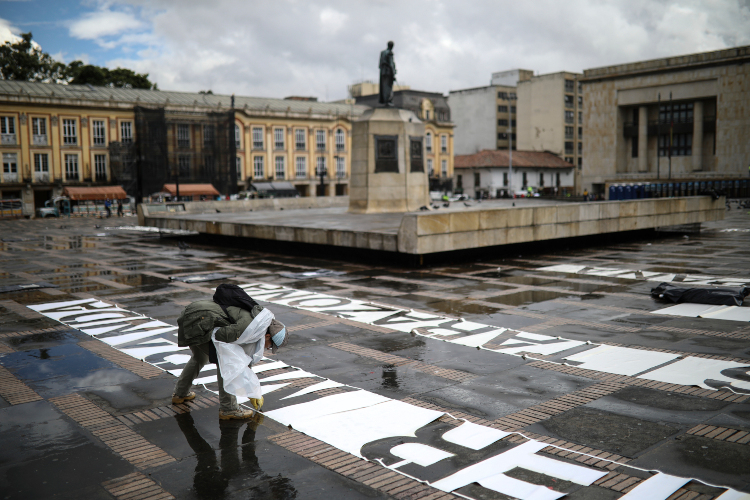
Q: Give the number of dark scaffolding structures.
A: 1